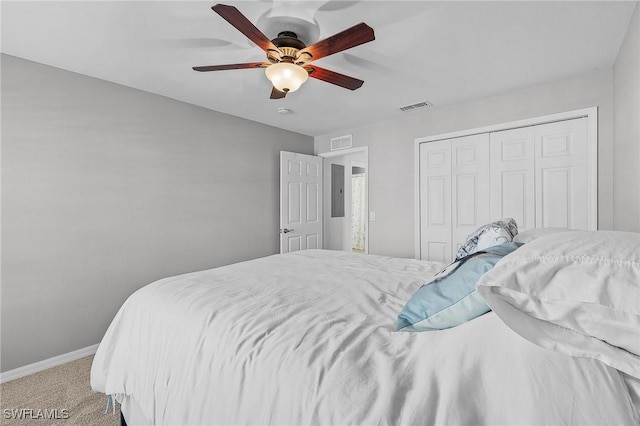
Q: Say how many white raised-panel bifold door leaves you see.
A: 4